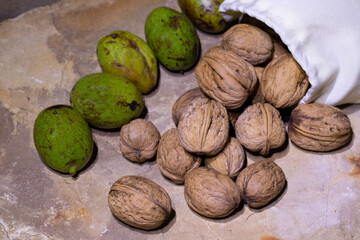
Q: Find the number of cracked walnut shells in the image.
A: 0